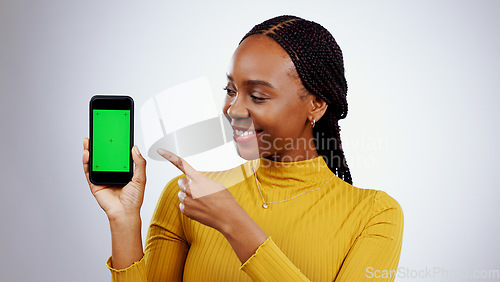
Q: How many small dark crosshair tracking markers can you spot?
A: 5